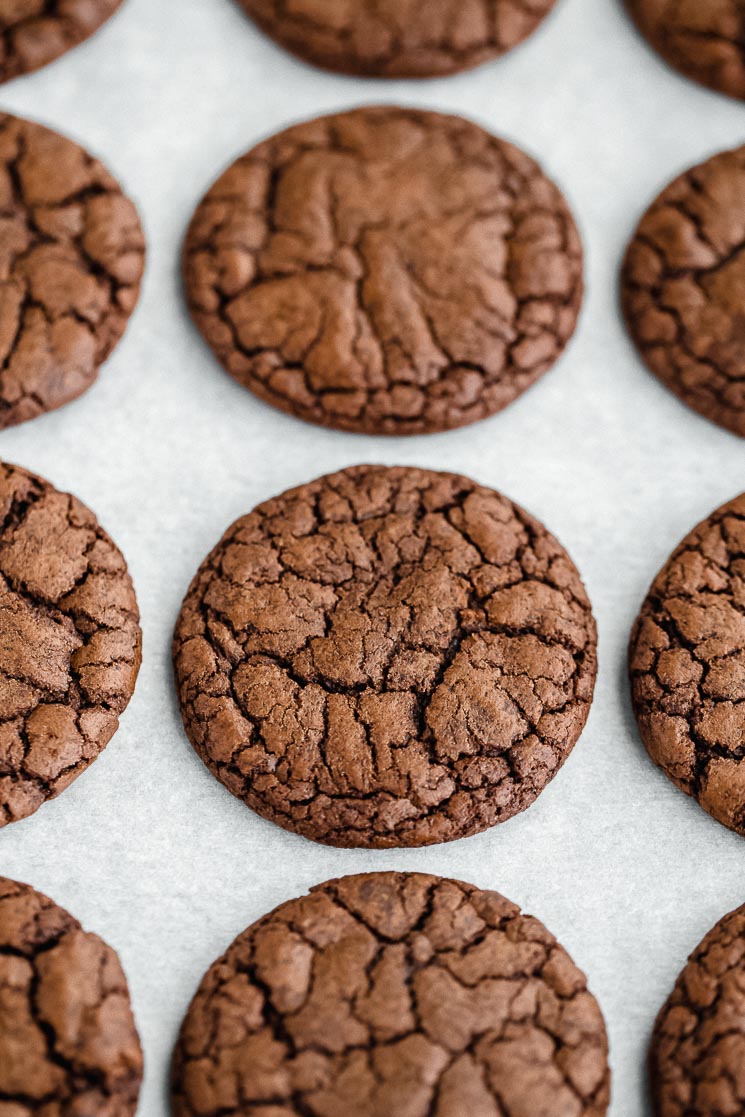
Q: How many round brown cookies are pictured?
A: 12